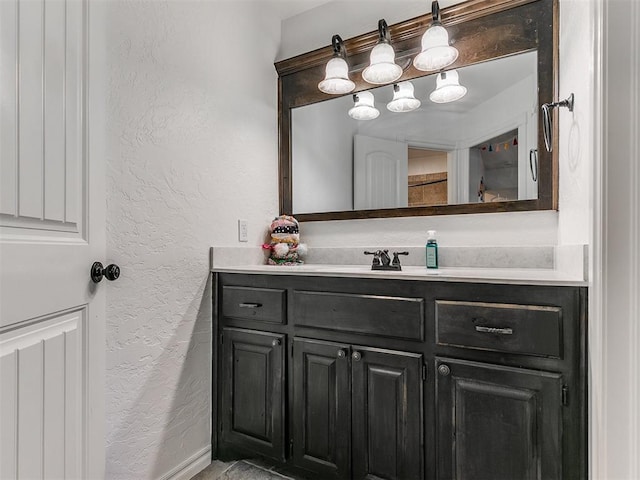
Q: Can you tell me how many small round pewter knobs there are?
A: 4